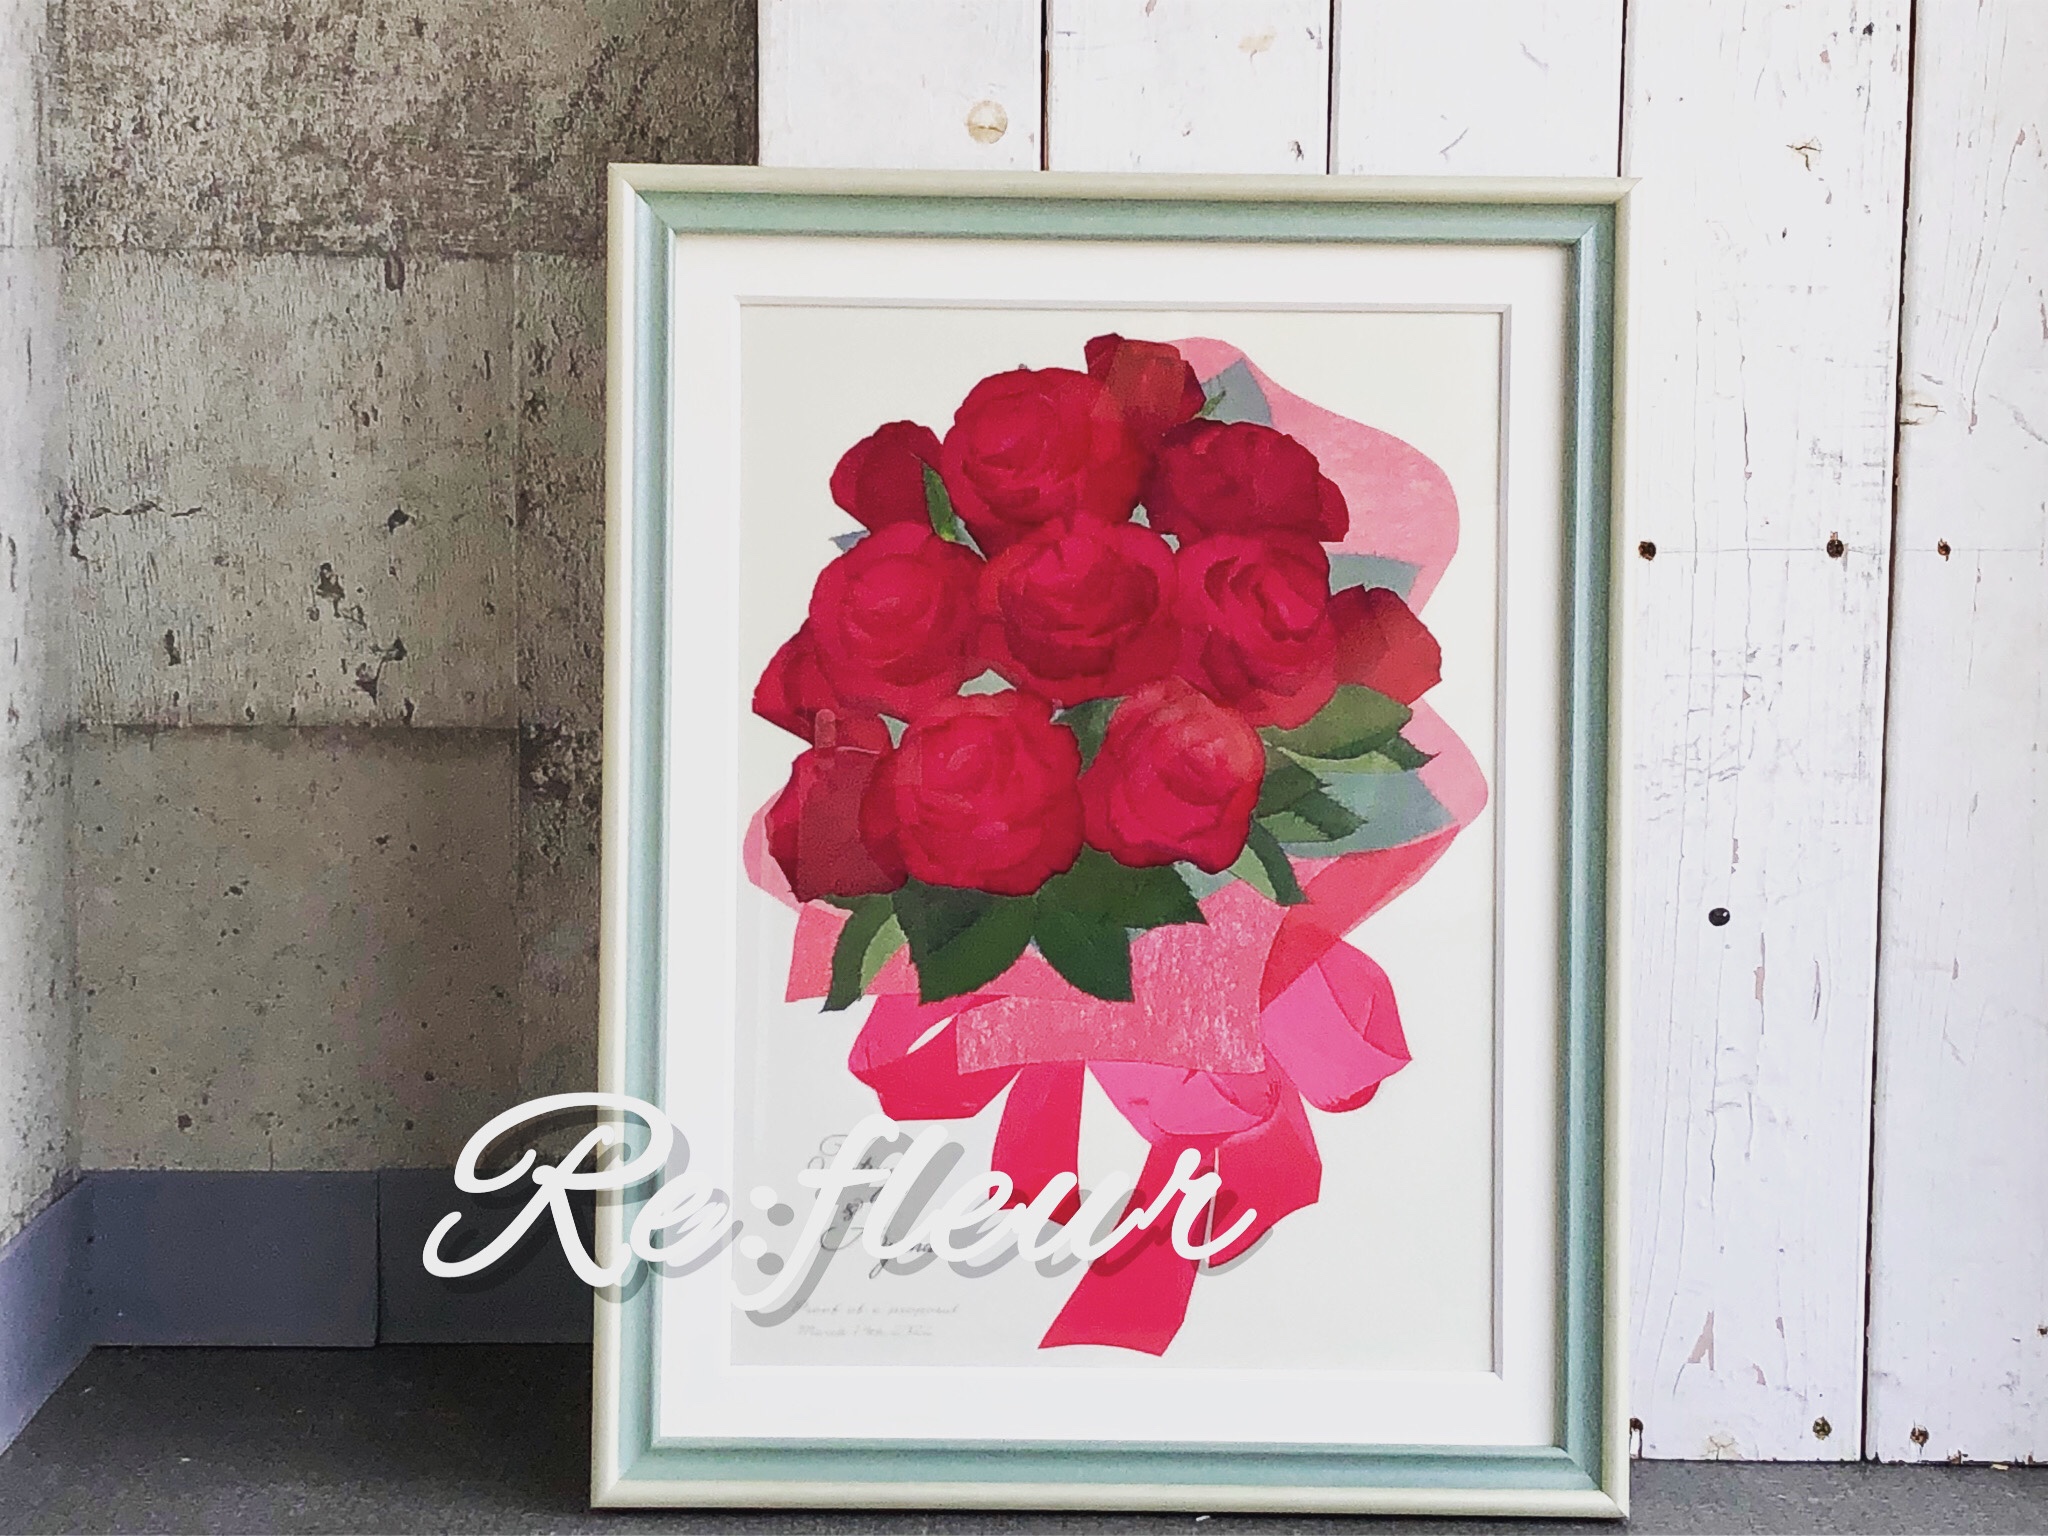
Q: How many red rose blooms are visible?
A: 12